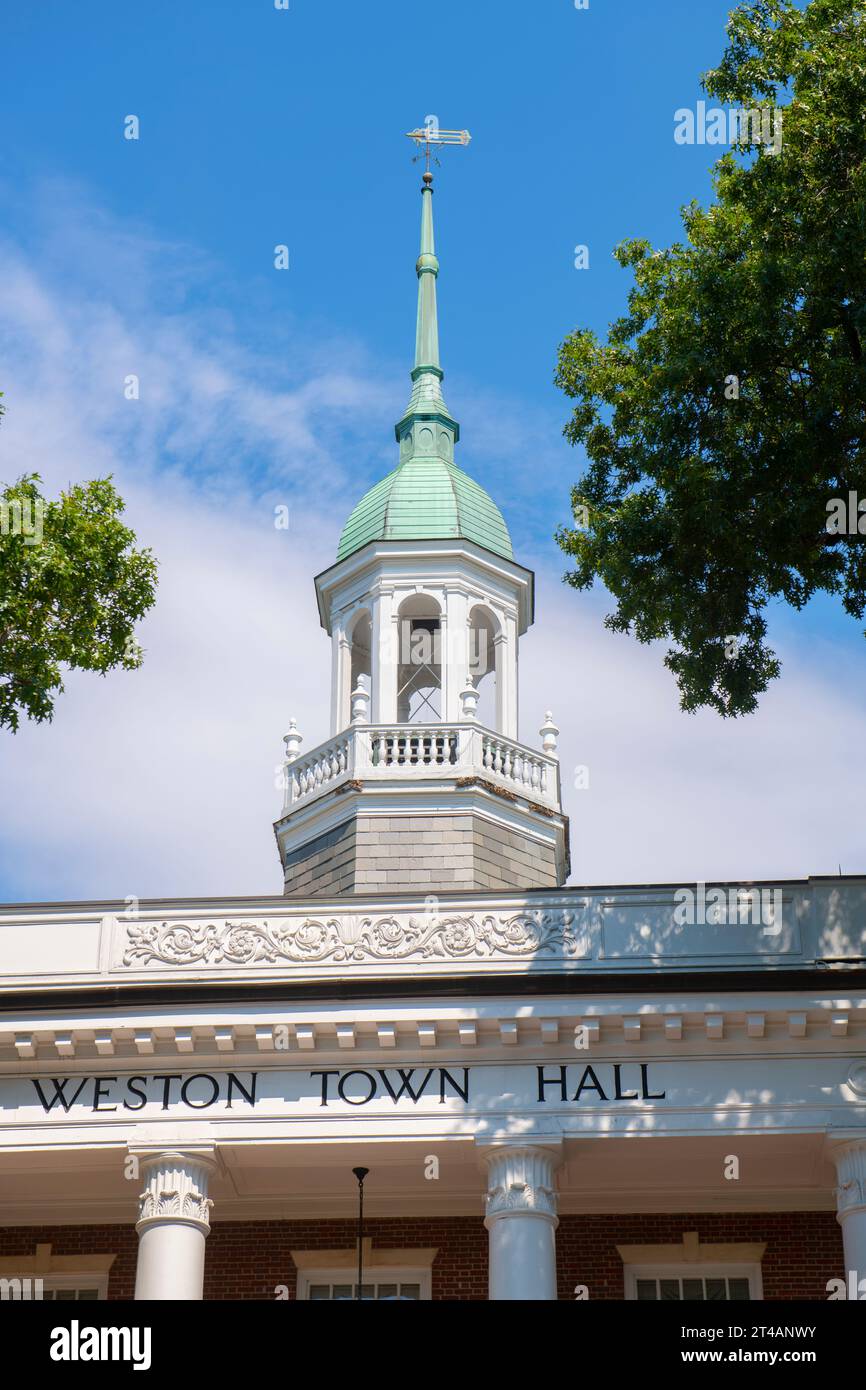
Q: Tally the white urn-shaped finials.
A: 4